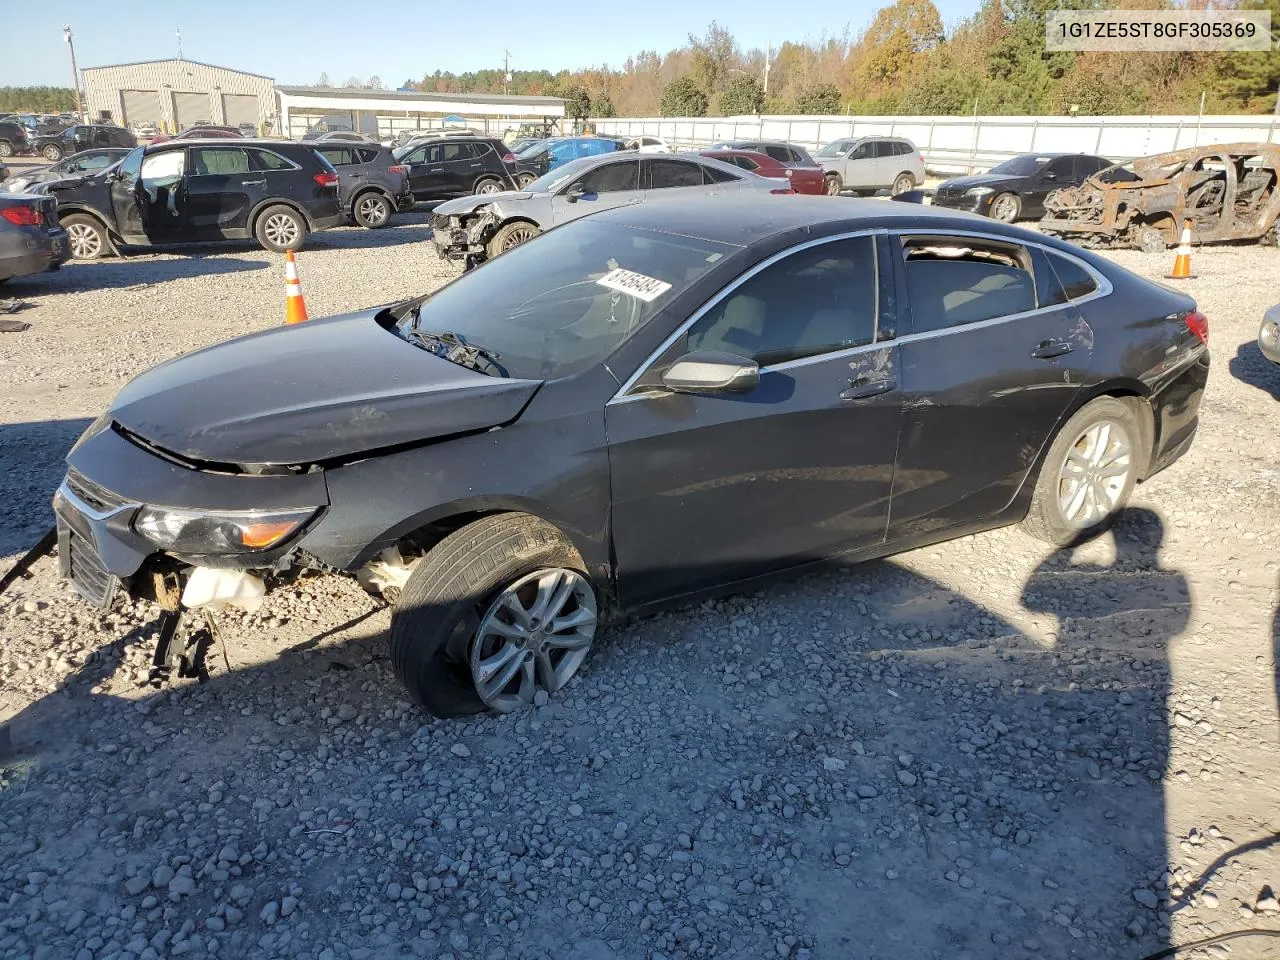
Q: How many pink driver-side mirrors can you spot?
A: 0